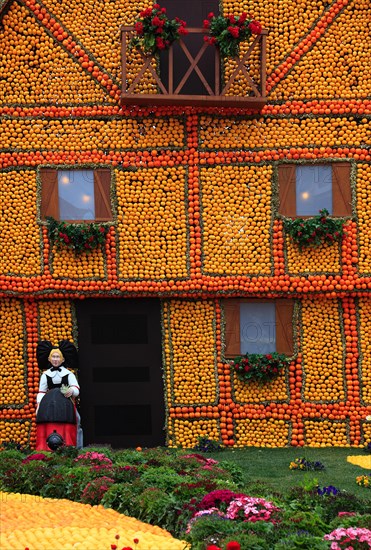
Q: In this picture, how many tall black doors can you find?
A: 1